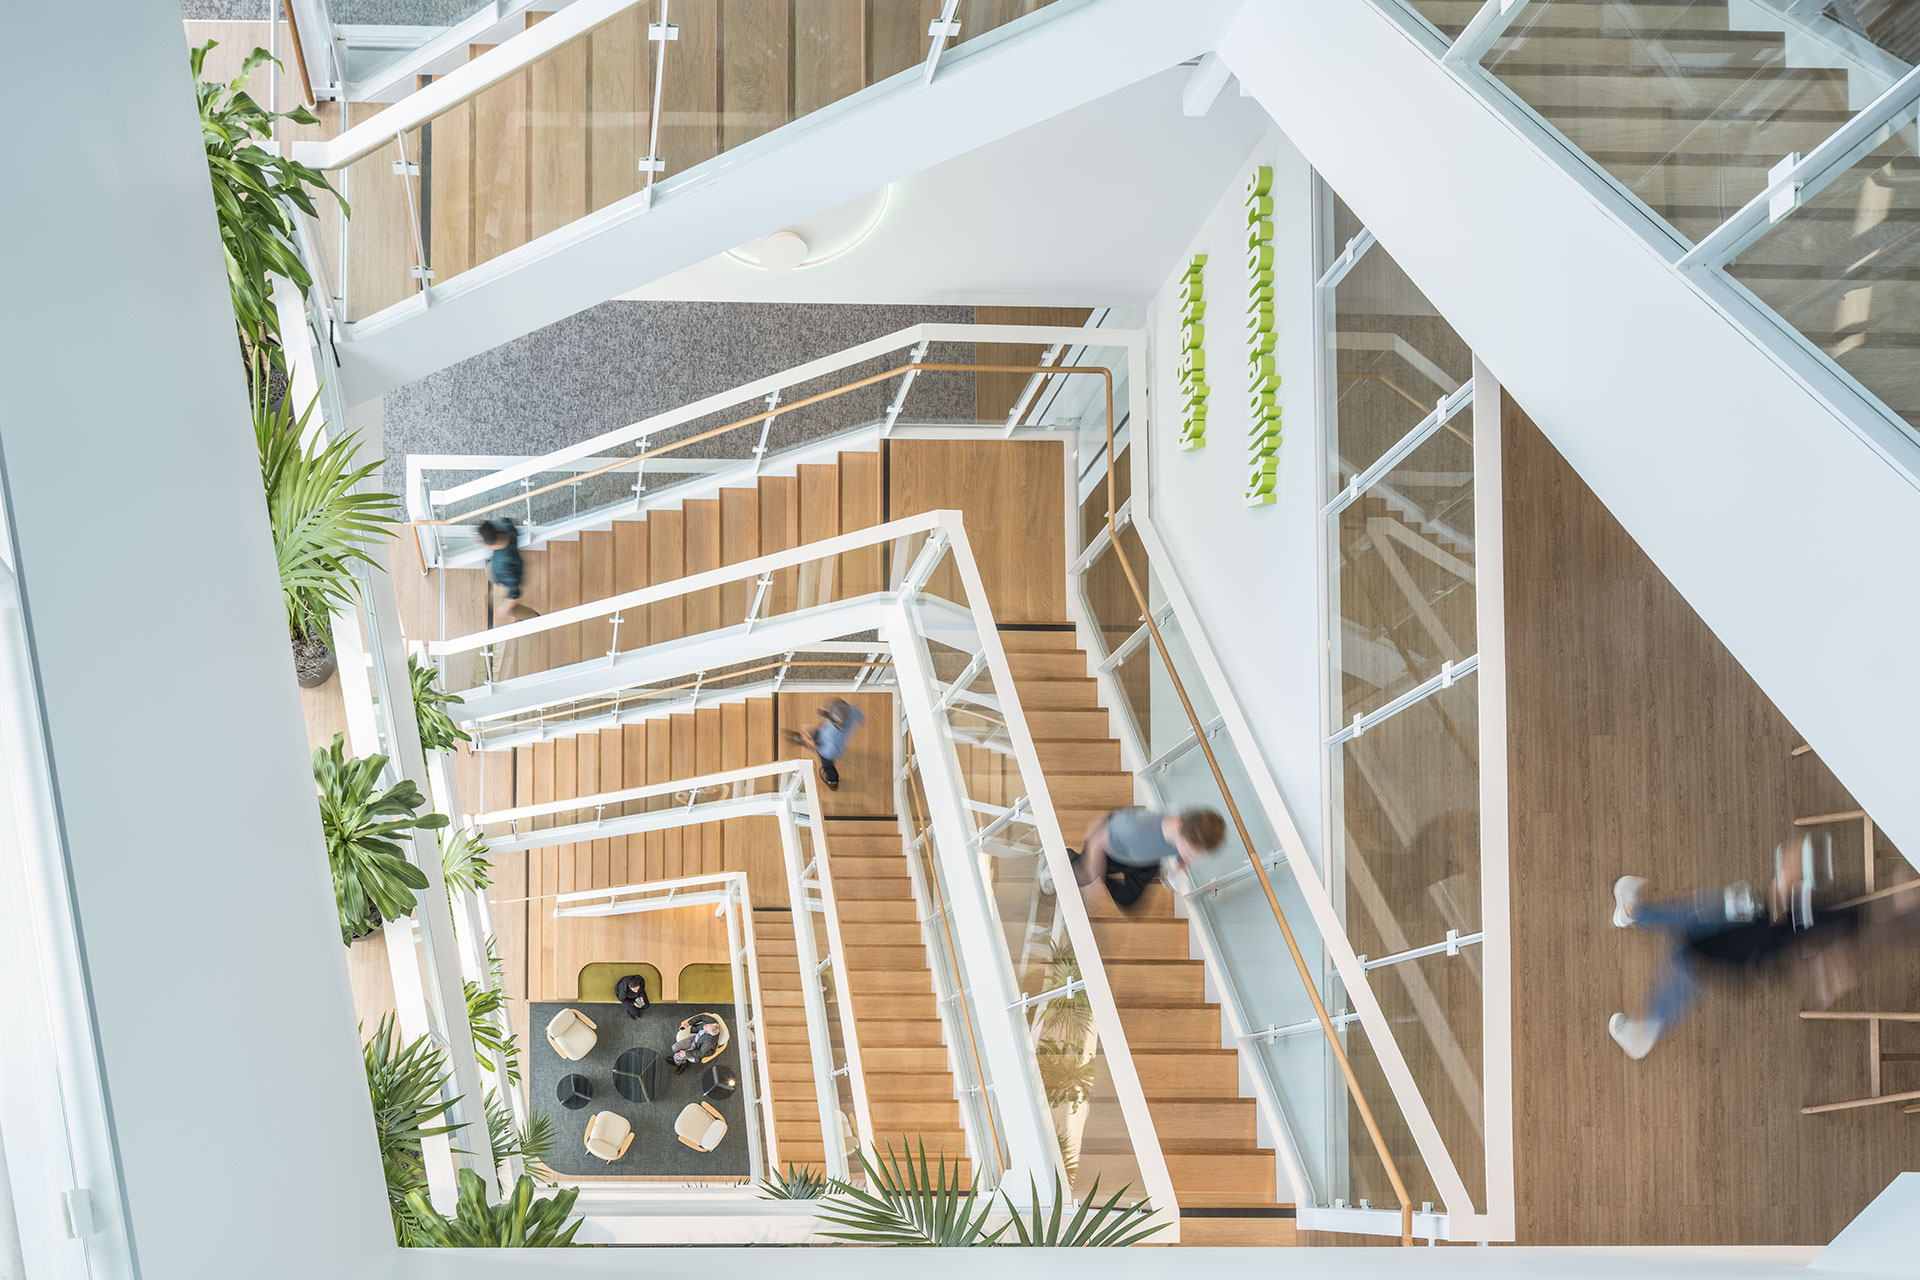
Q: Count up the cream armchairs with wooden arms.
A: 4